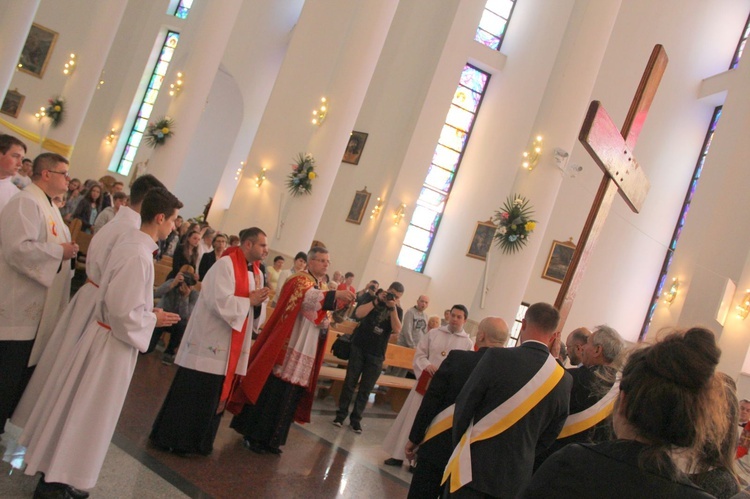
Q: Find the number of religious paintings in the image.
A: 6